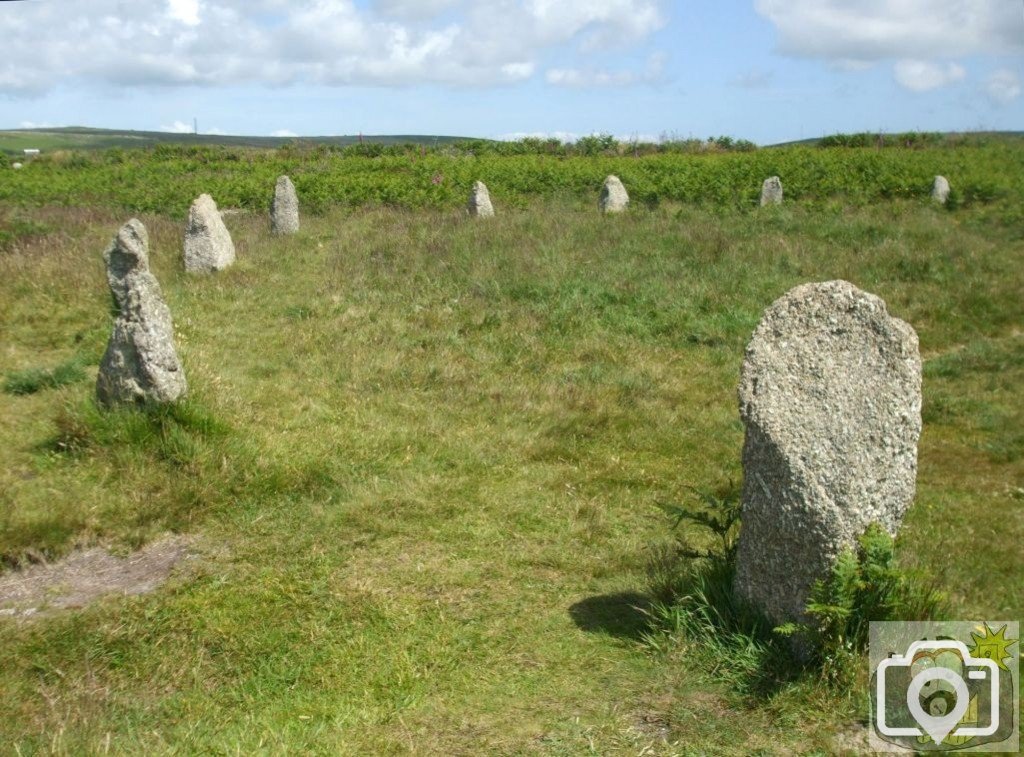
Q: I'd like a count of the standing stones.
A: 8